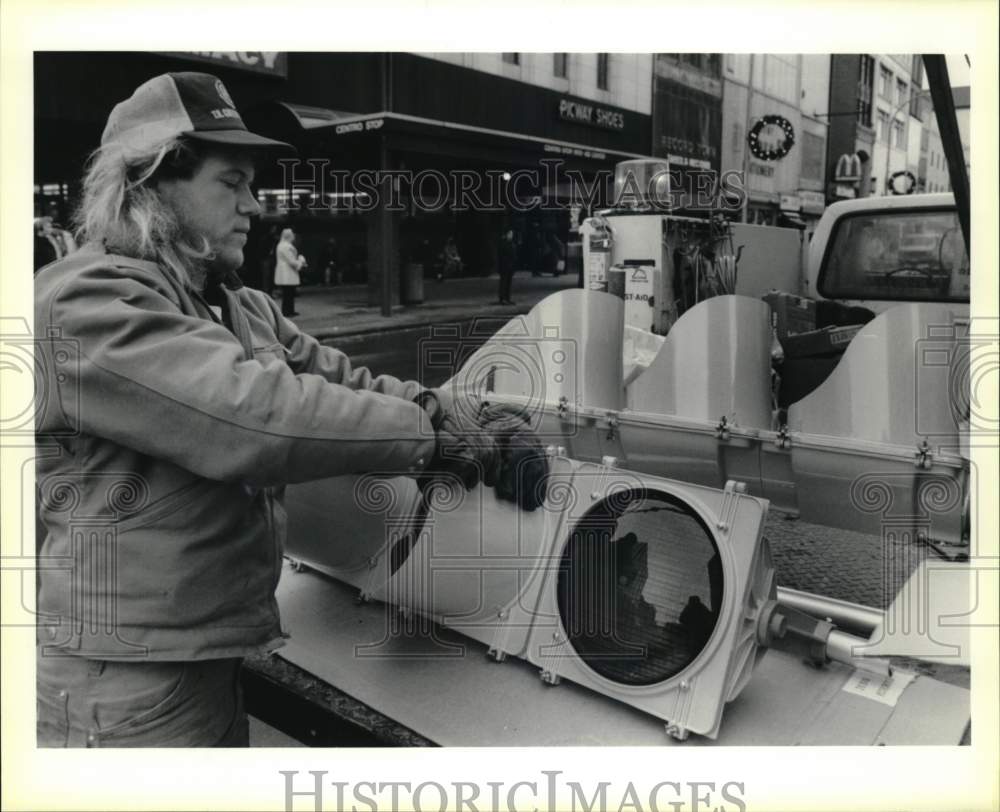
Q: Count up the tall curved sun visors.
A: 3